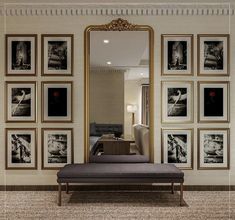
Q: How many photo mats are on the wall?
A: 12